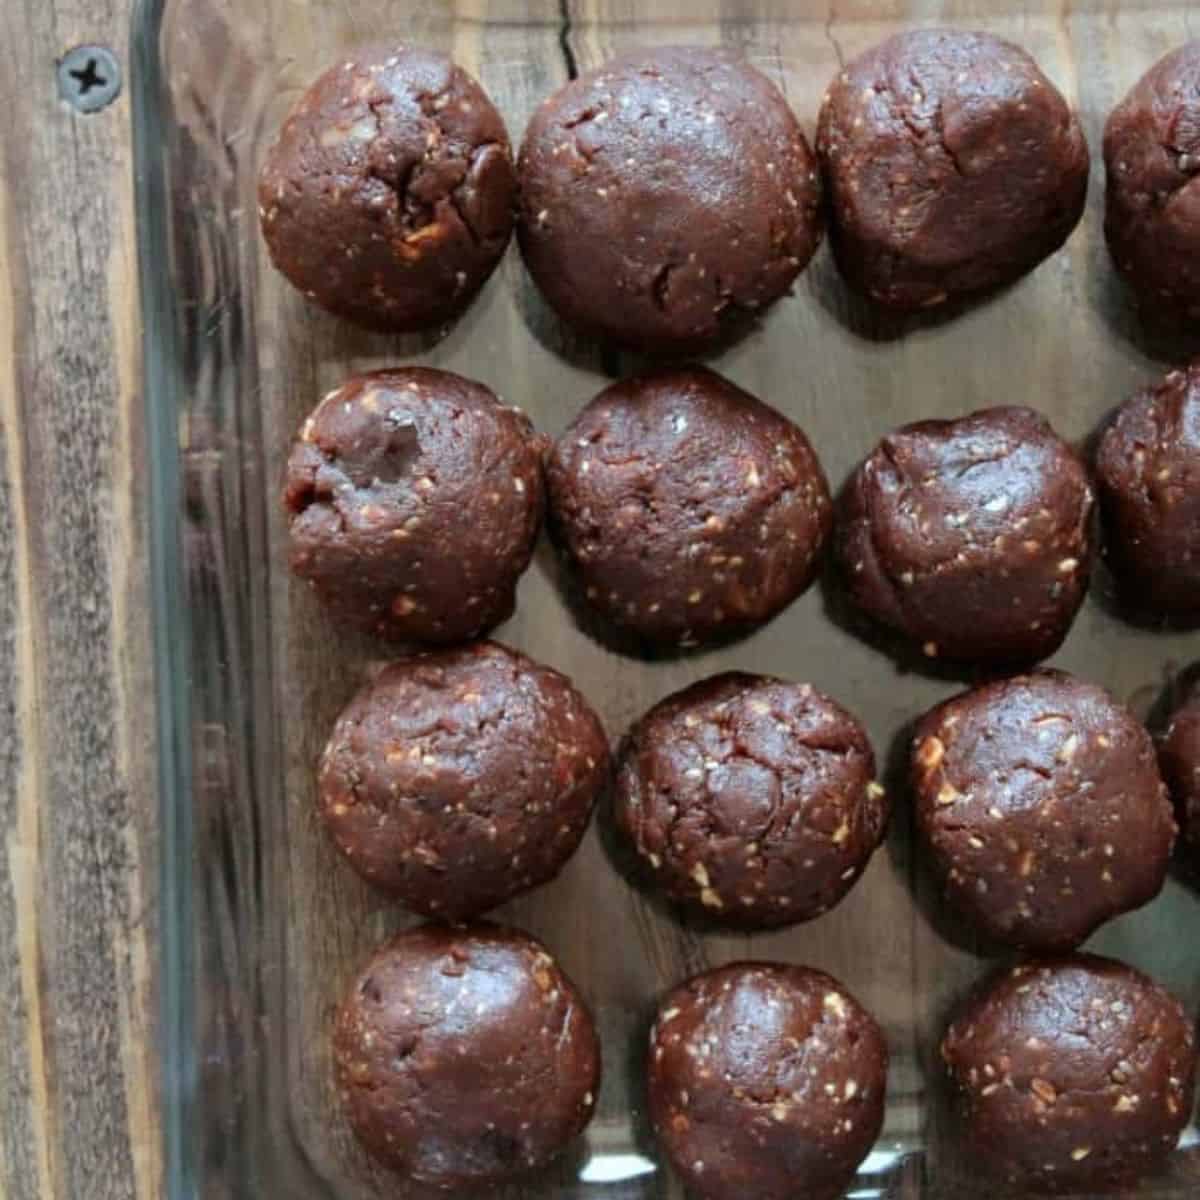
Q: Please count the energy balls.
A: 15